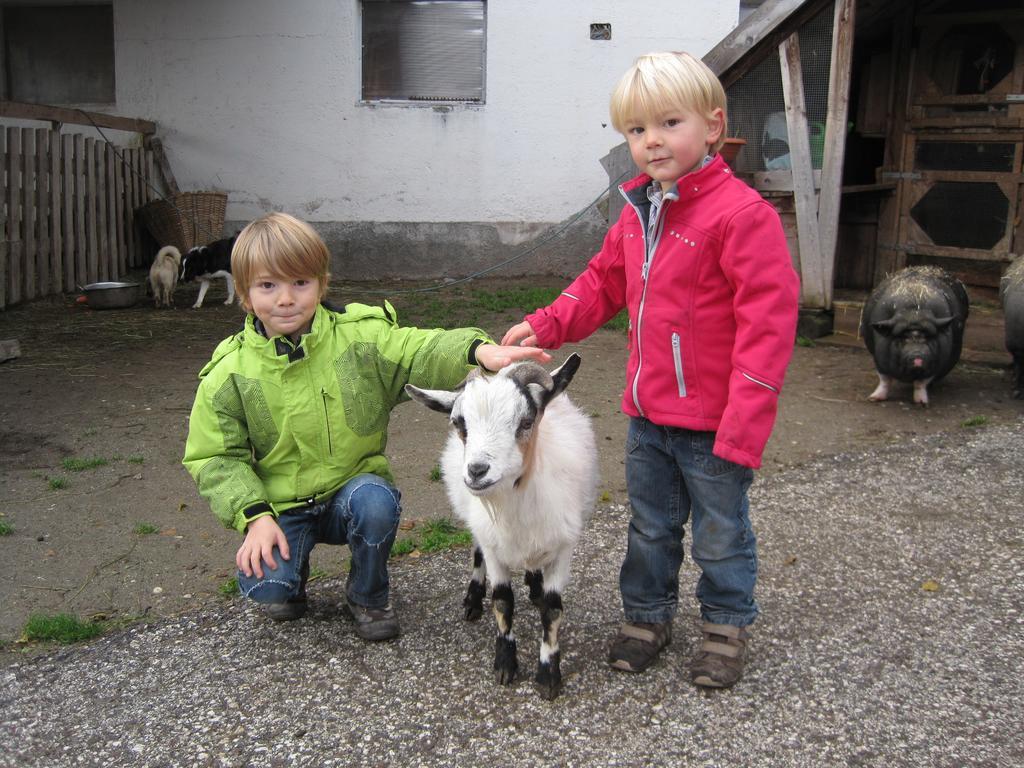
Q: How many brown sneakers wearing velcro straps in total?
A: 2